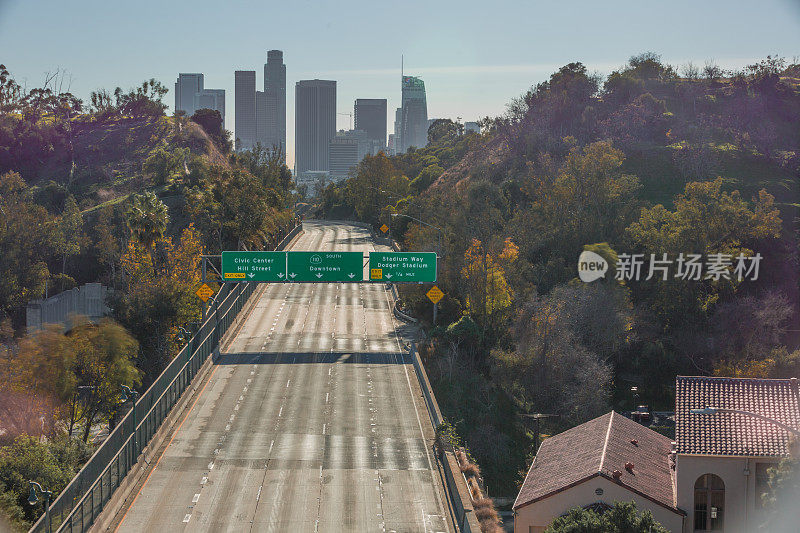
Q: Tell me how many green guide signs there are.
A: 3